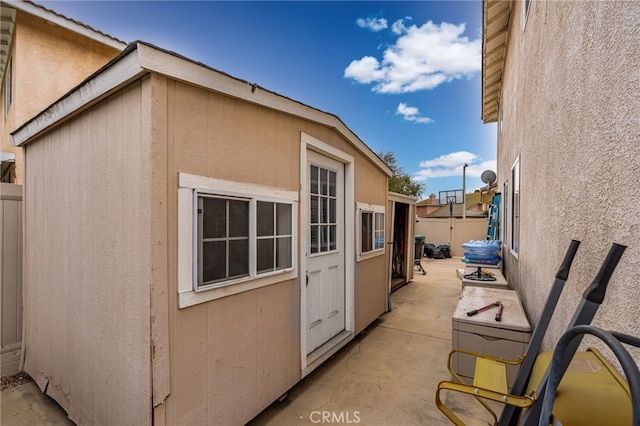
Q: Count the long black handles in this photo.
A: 2